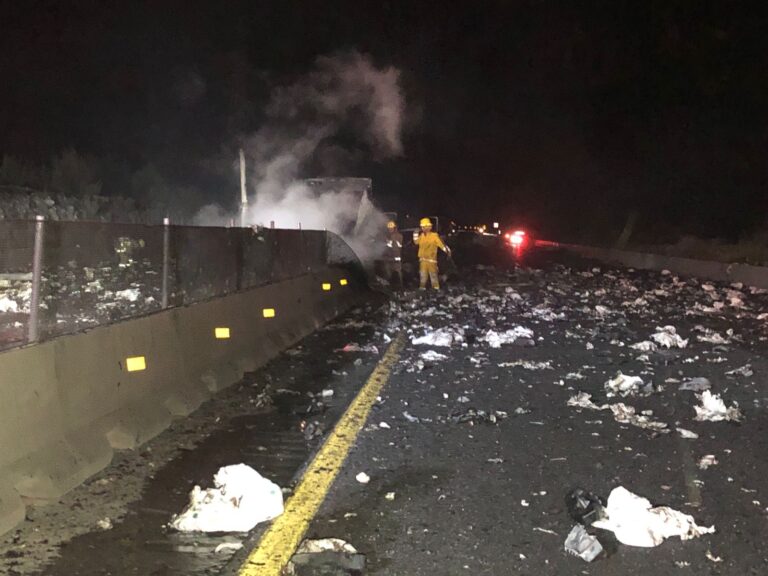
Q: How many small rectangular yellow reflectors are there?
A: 5